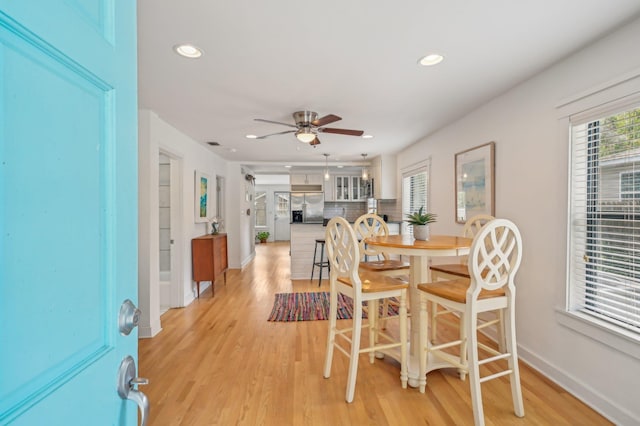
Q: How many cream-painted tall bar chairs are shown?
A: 4